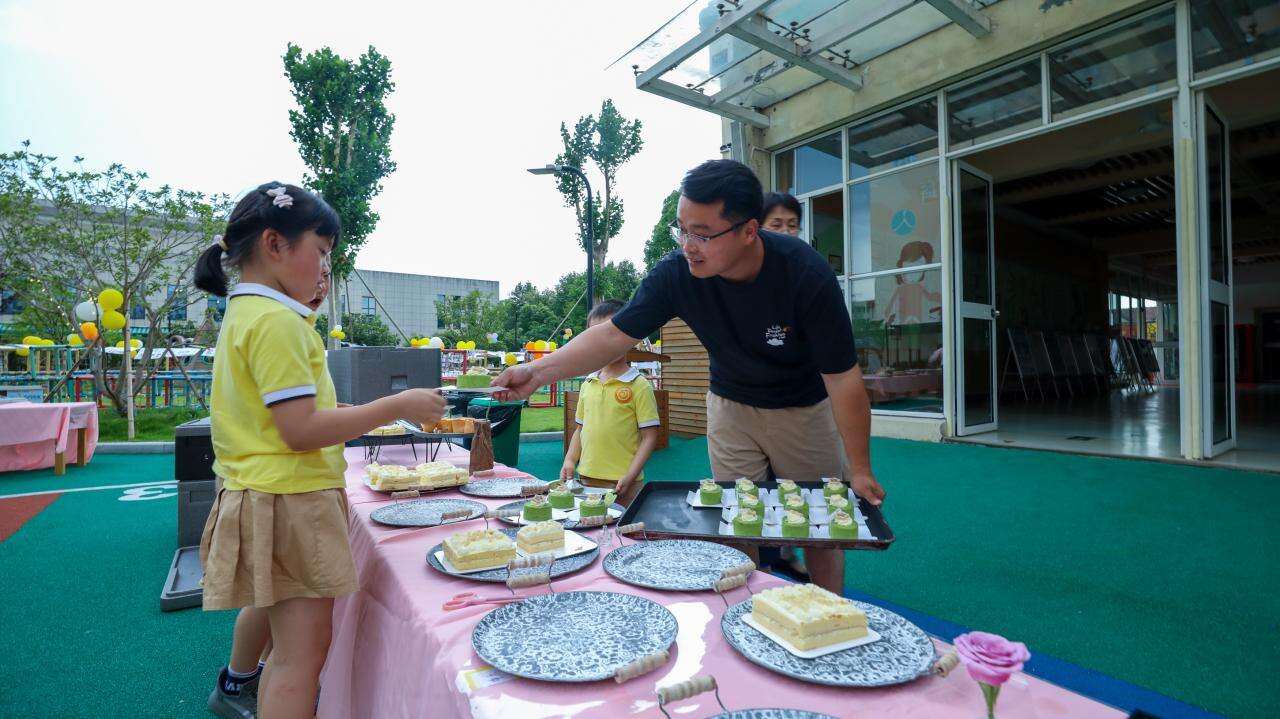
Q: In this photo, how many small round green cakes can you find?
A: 14